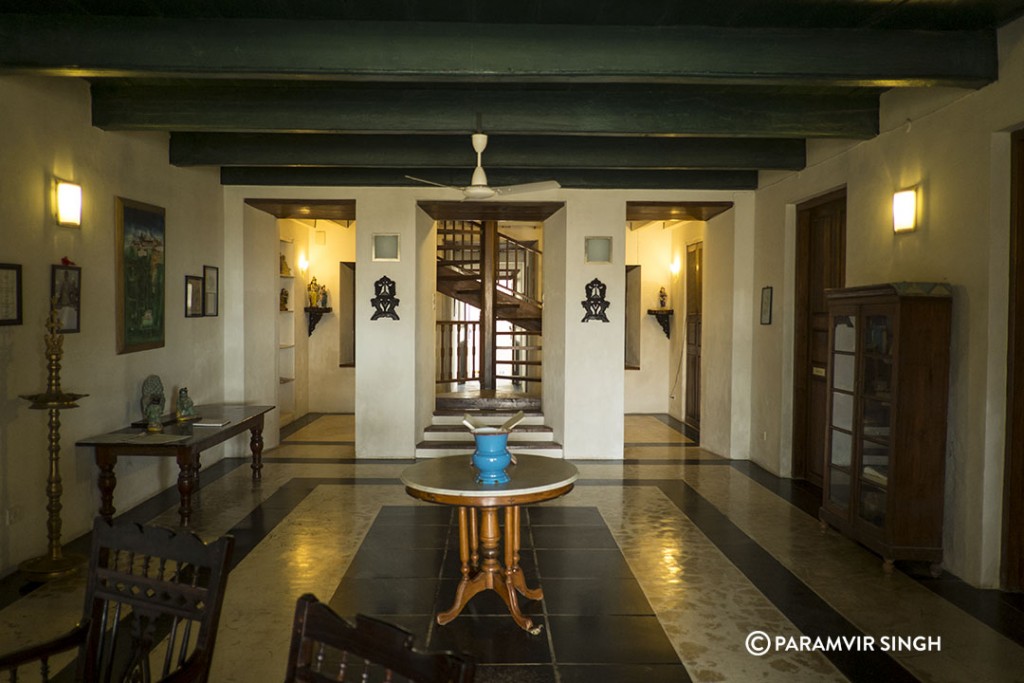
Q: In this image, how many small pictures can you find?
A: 5